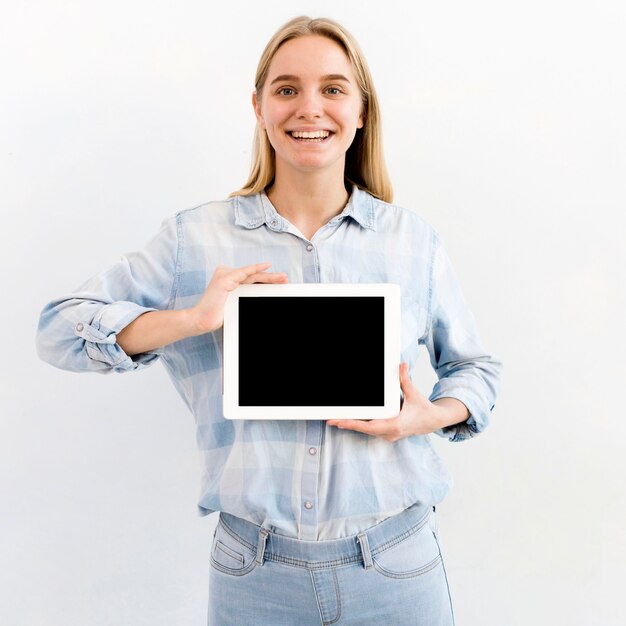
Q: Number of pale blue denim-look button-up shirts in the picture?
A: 1